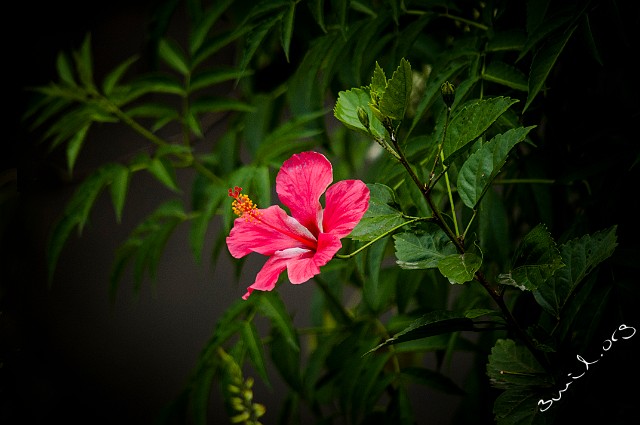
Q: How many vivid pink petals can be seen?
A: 5